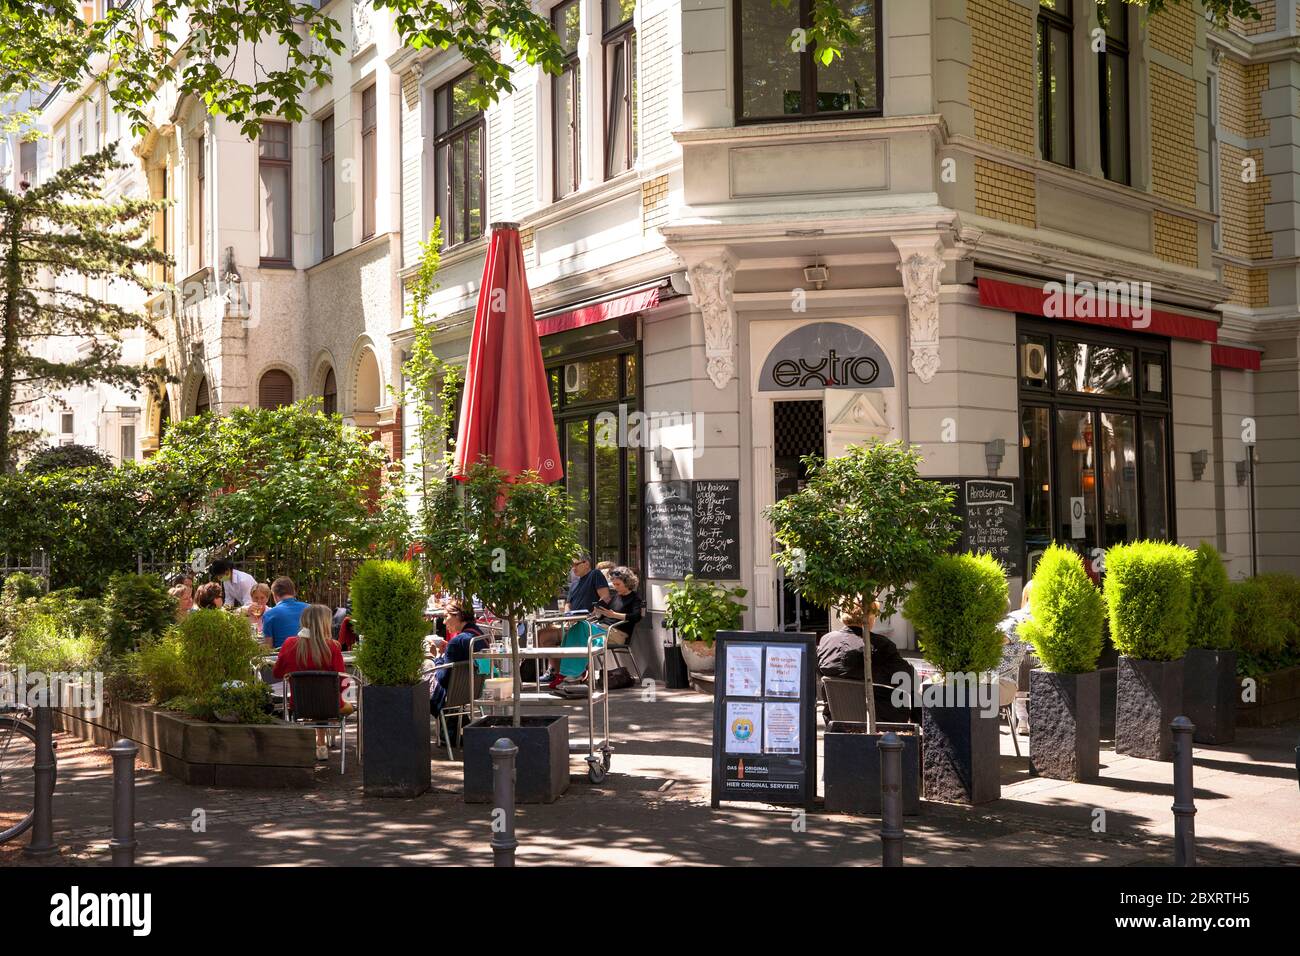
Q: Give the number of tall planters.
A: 5